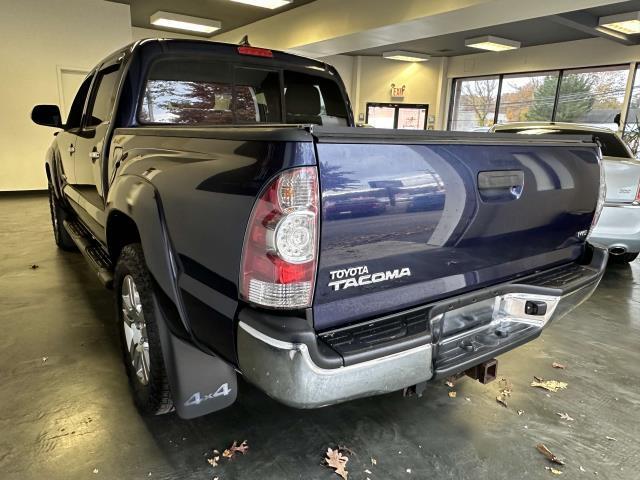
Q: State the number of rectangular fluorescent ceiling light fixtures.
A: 5